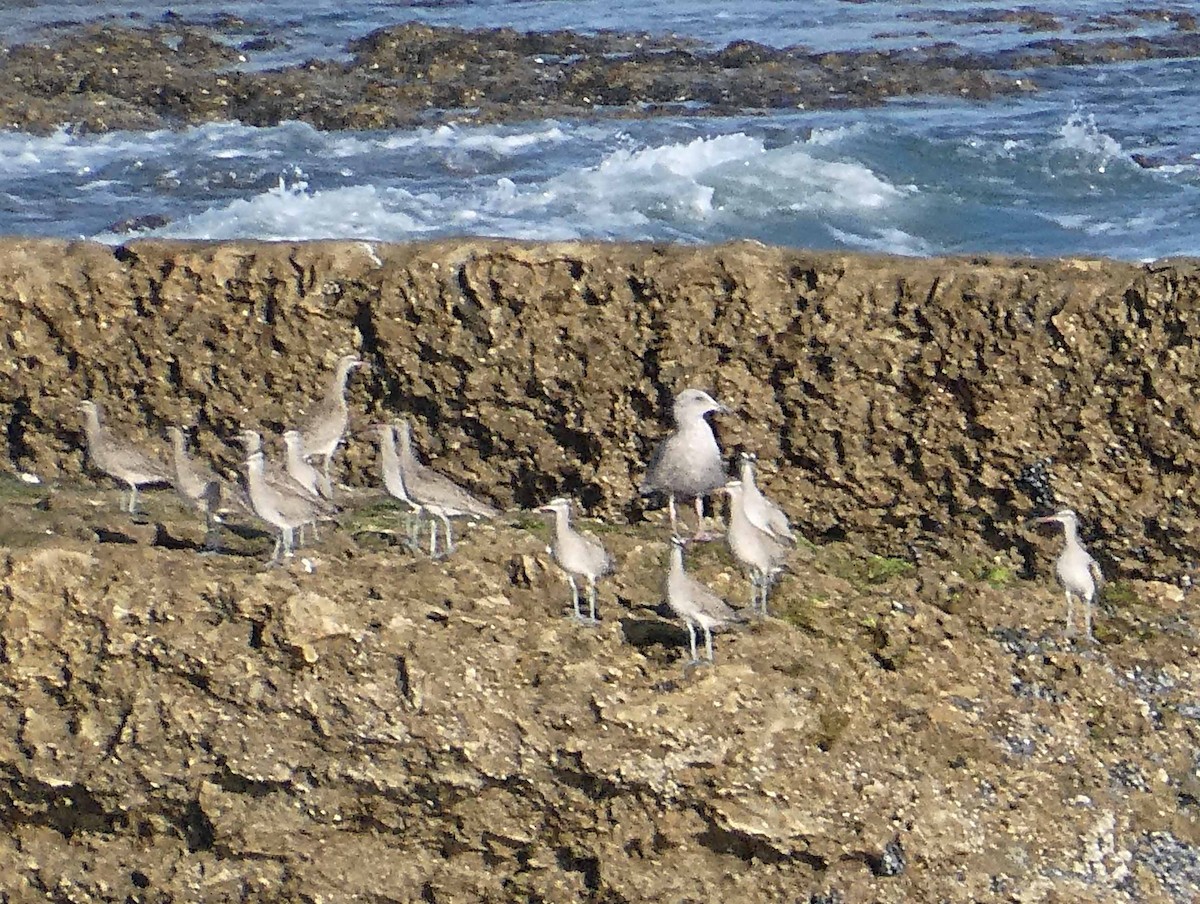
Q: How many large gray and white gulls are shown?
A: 1